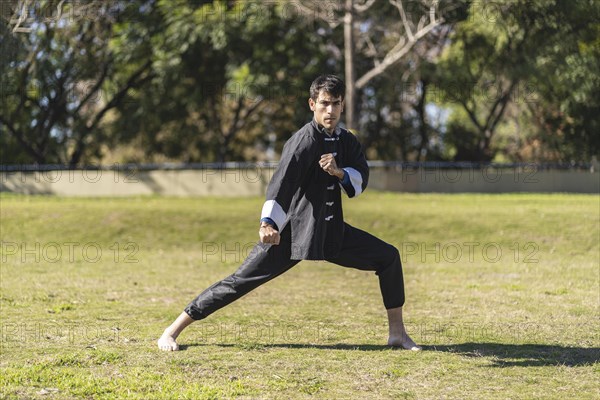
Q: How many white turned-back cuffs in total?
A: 2